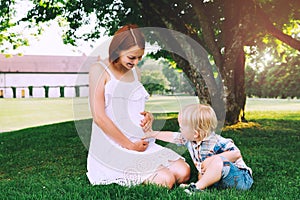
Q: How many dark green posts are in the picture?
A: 5